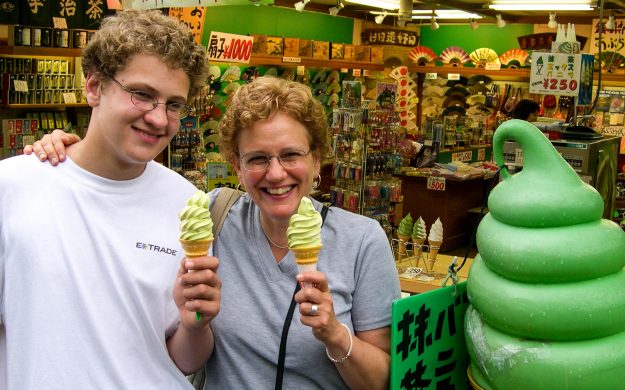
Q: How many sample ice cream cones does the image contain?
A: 3